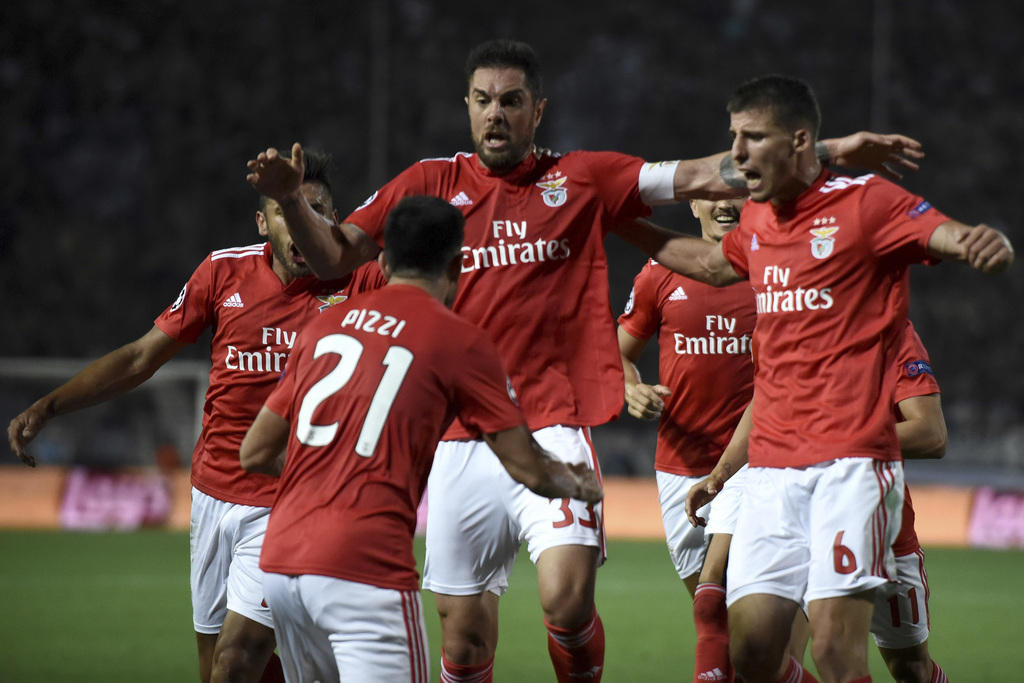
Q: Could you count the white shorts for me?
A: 6